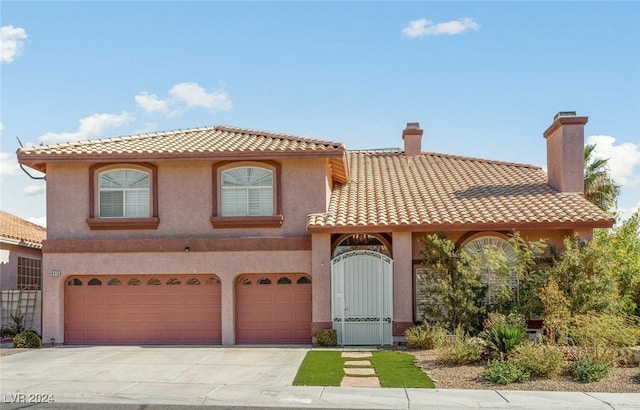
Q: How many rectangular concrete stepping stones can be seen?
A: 4